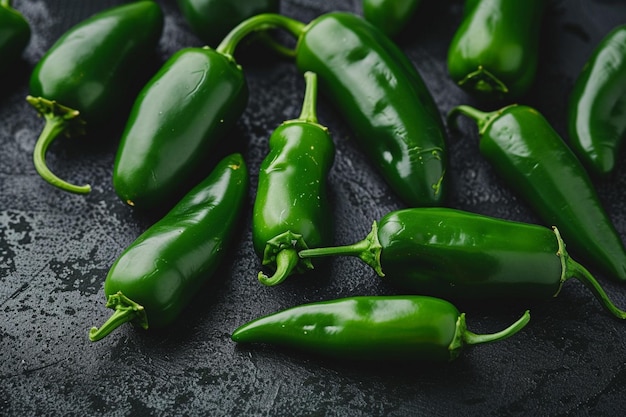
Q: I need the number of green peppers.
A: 13